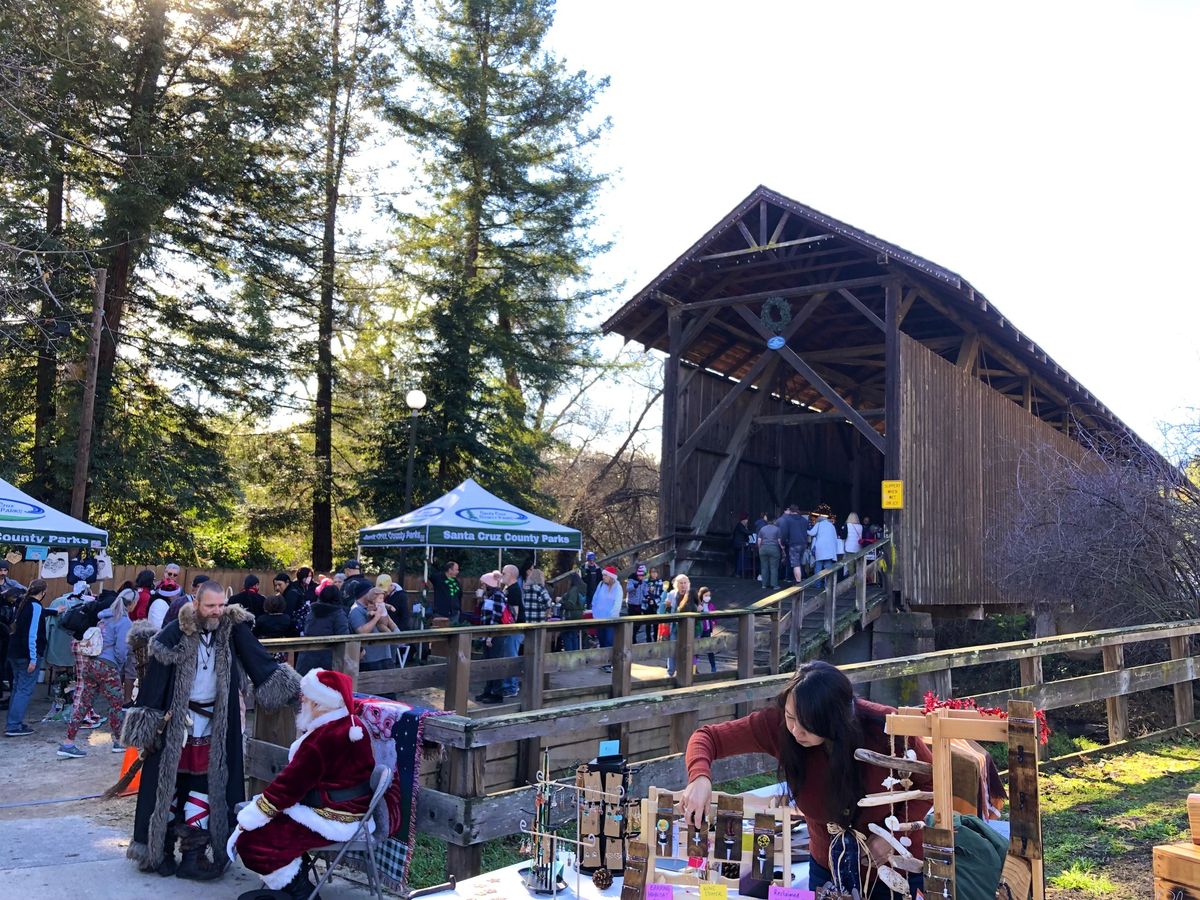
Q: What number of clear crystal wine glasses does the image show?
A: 0